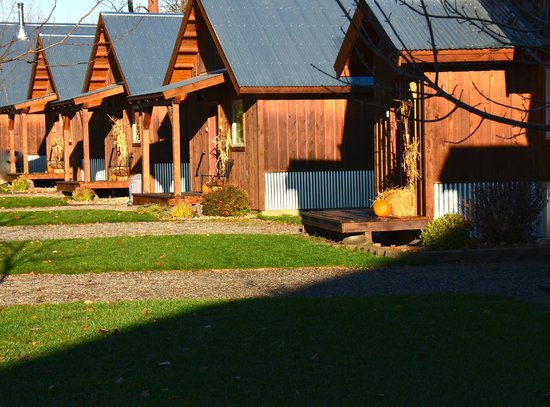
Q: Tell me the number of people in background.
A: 0